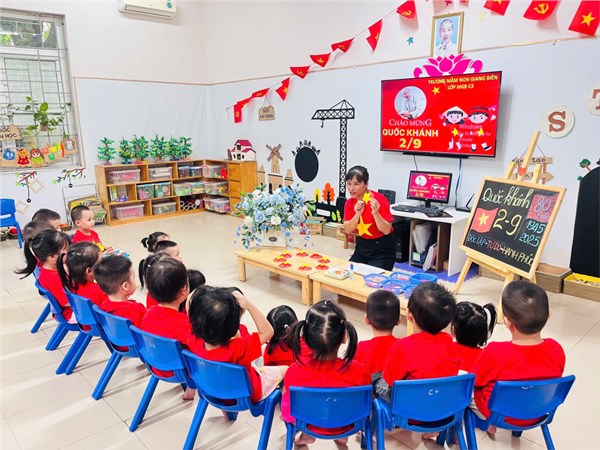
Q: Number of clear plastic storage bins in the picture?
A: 13